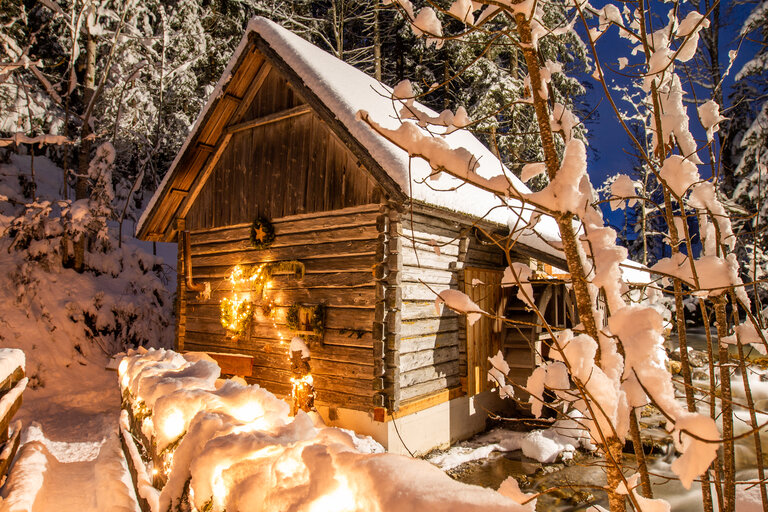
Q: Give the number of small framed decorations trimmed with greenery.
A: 2